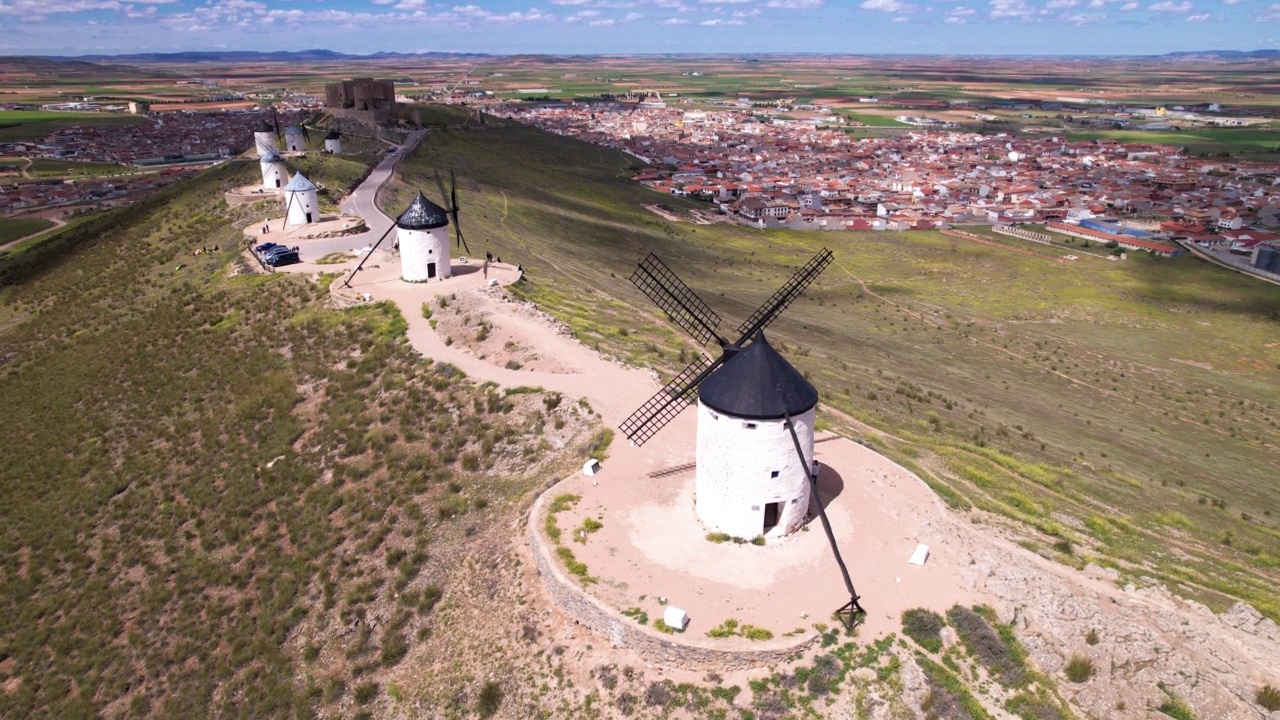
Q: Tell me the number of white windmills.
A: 7